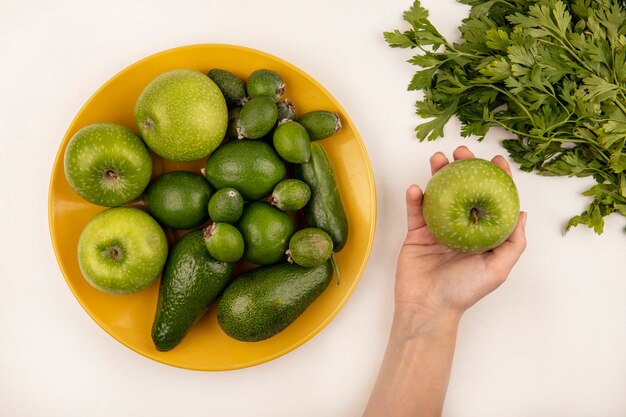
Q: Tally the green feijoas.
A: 11